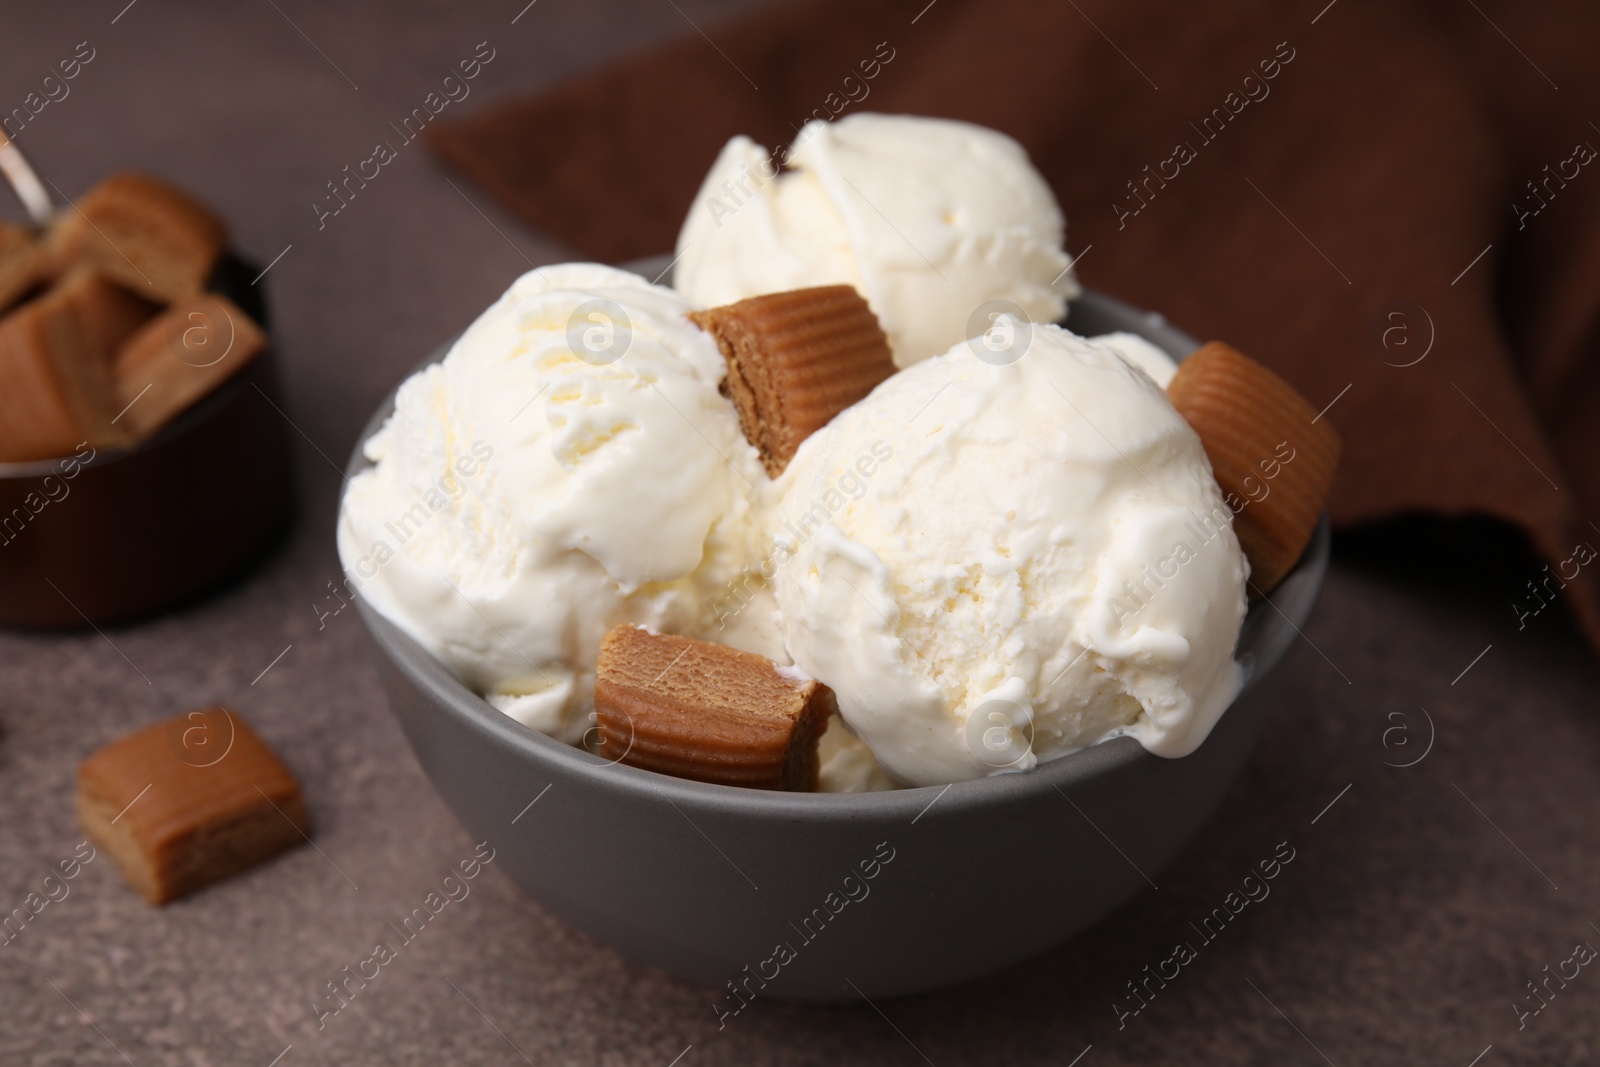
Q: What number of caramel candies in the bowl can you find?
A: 3